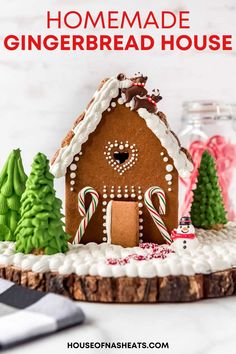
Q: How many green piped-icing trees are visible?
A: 3